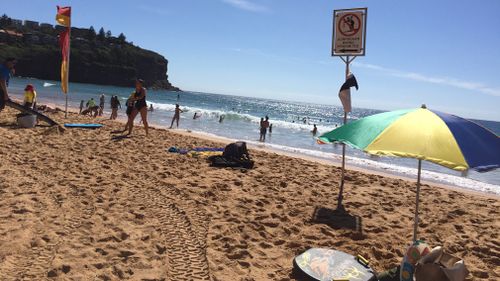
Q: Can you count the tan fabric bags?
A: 1